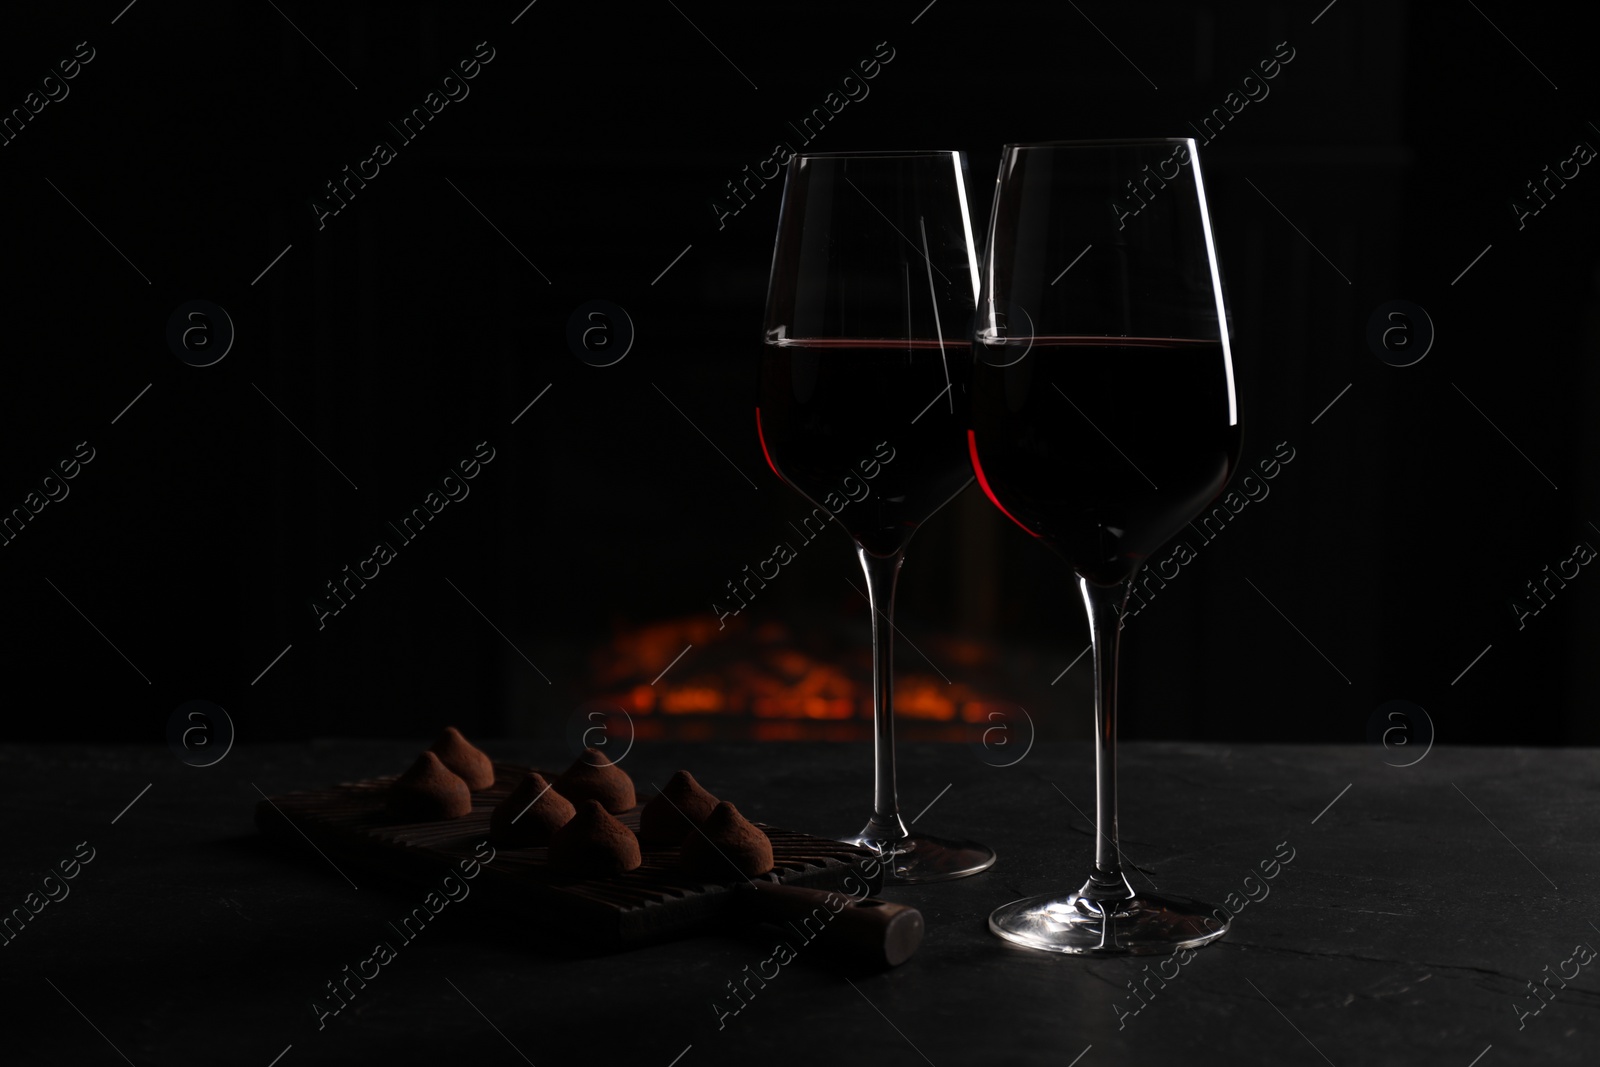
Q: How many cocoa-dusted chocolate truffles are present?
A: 7